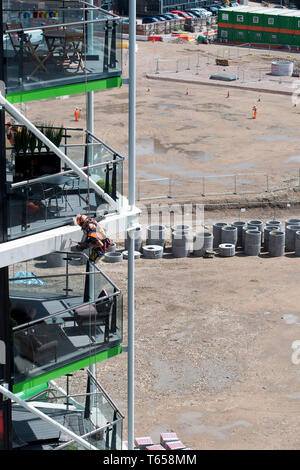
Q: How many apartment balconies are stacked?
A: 4